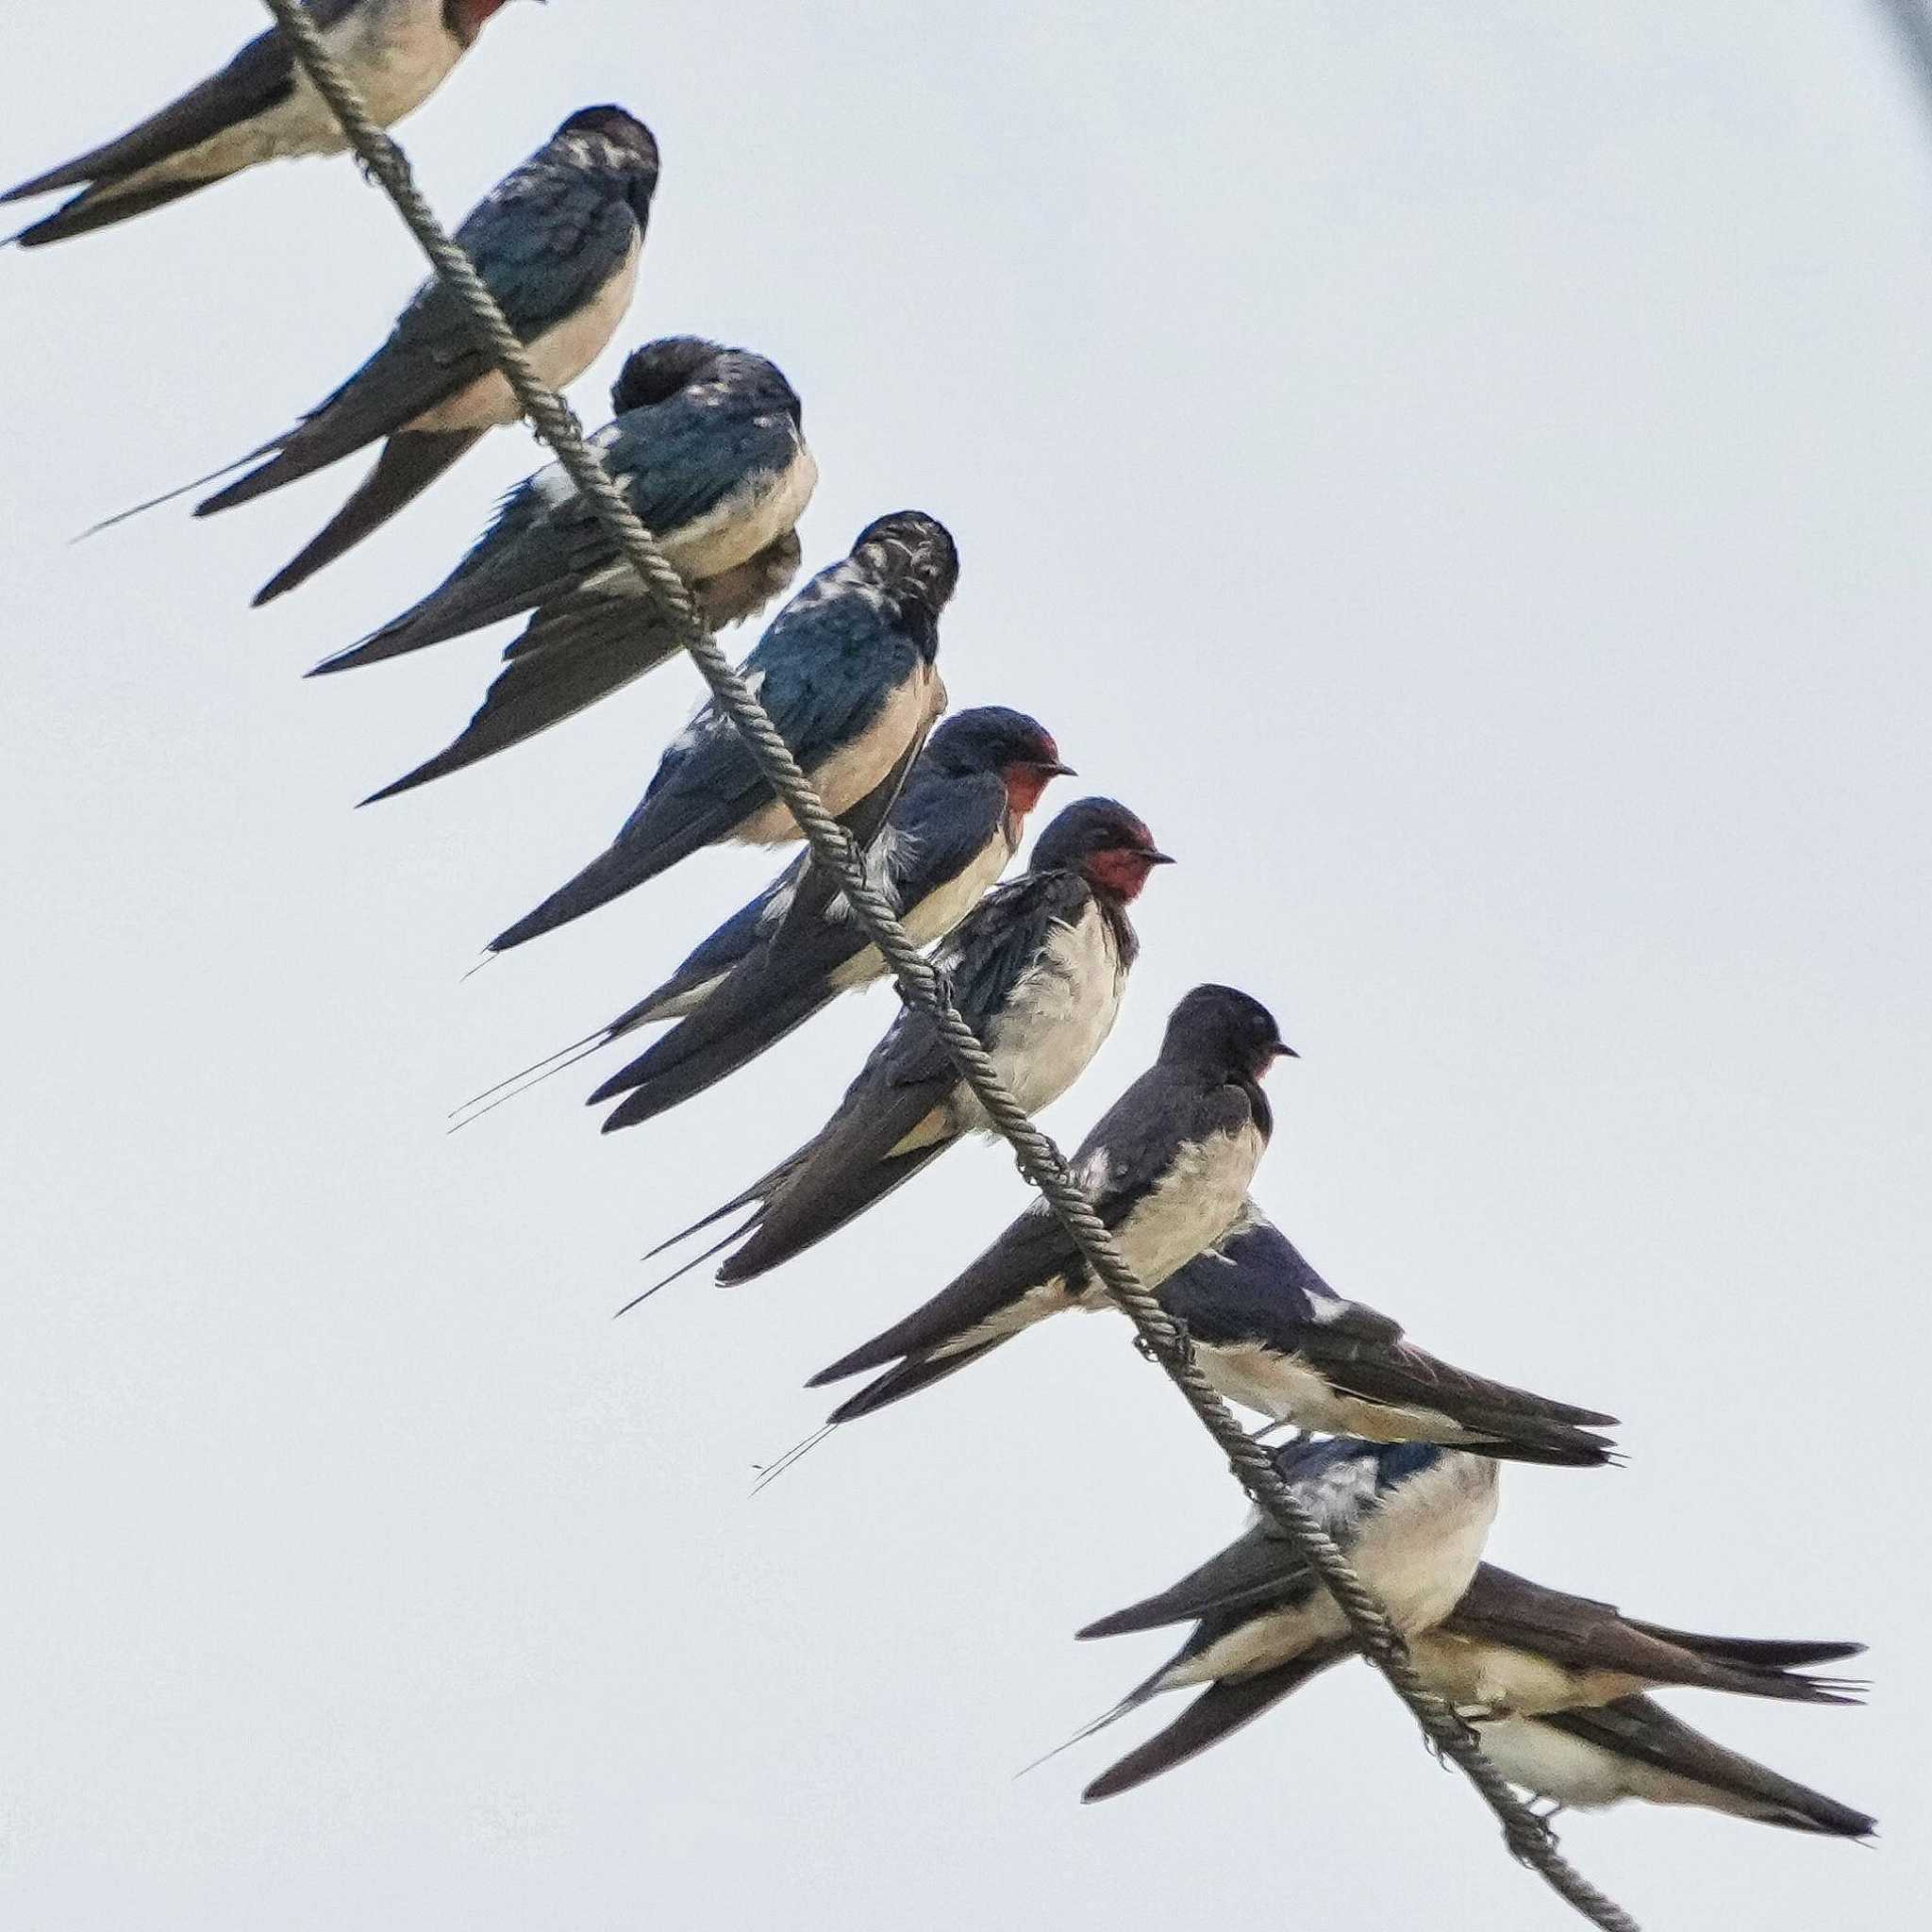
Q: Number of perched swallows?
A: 11